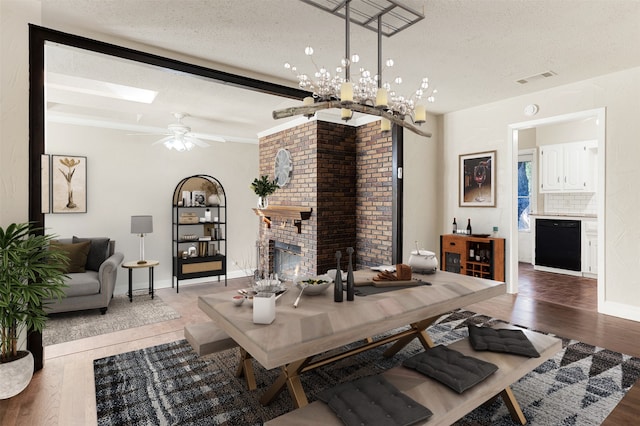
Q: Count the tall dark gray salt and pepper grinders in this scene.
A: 2